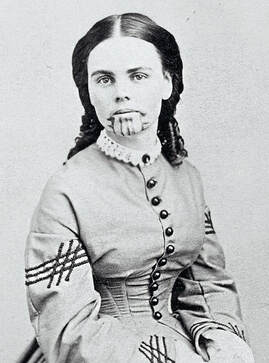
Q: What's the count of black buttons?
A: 11